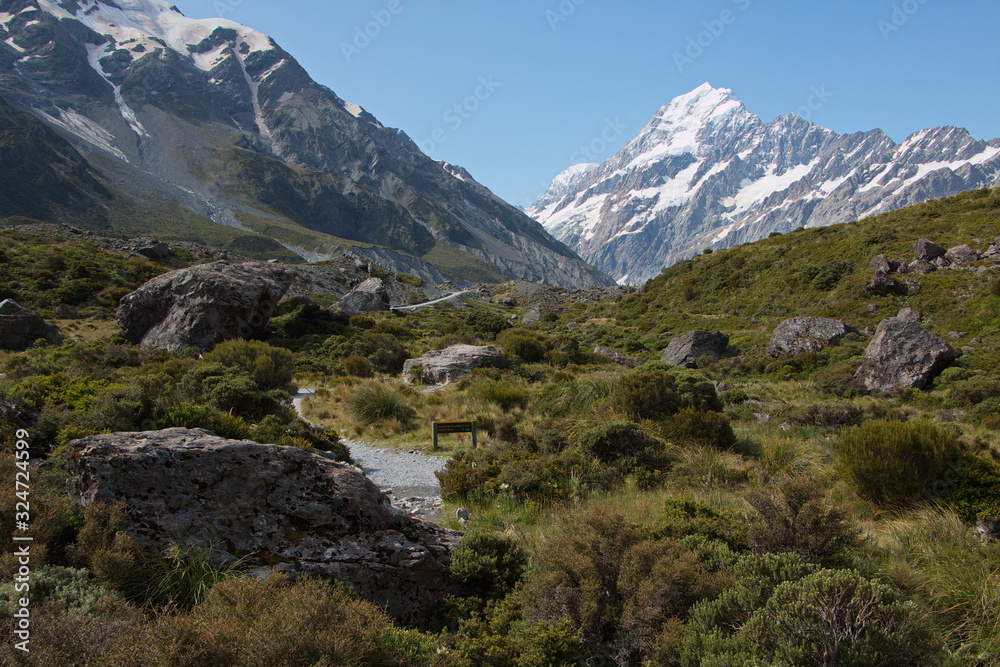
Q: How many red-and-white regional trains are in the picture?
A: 0